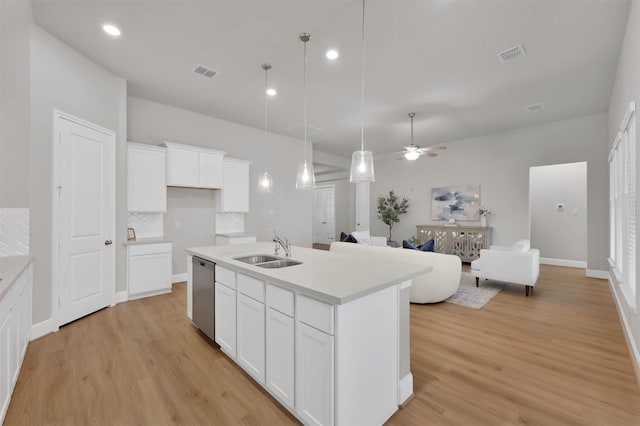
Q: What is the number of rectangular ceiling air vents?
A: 3